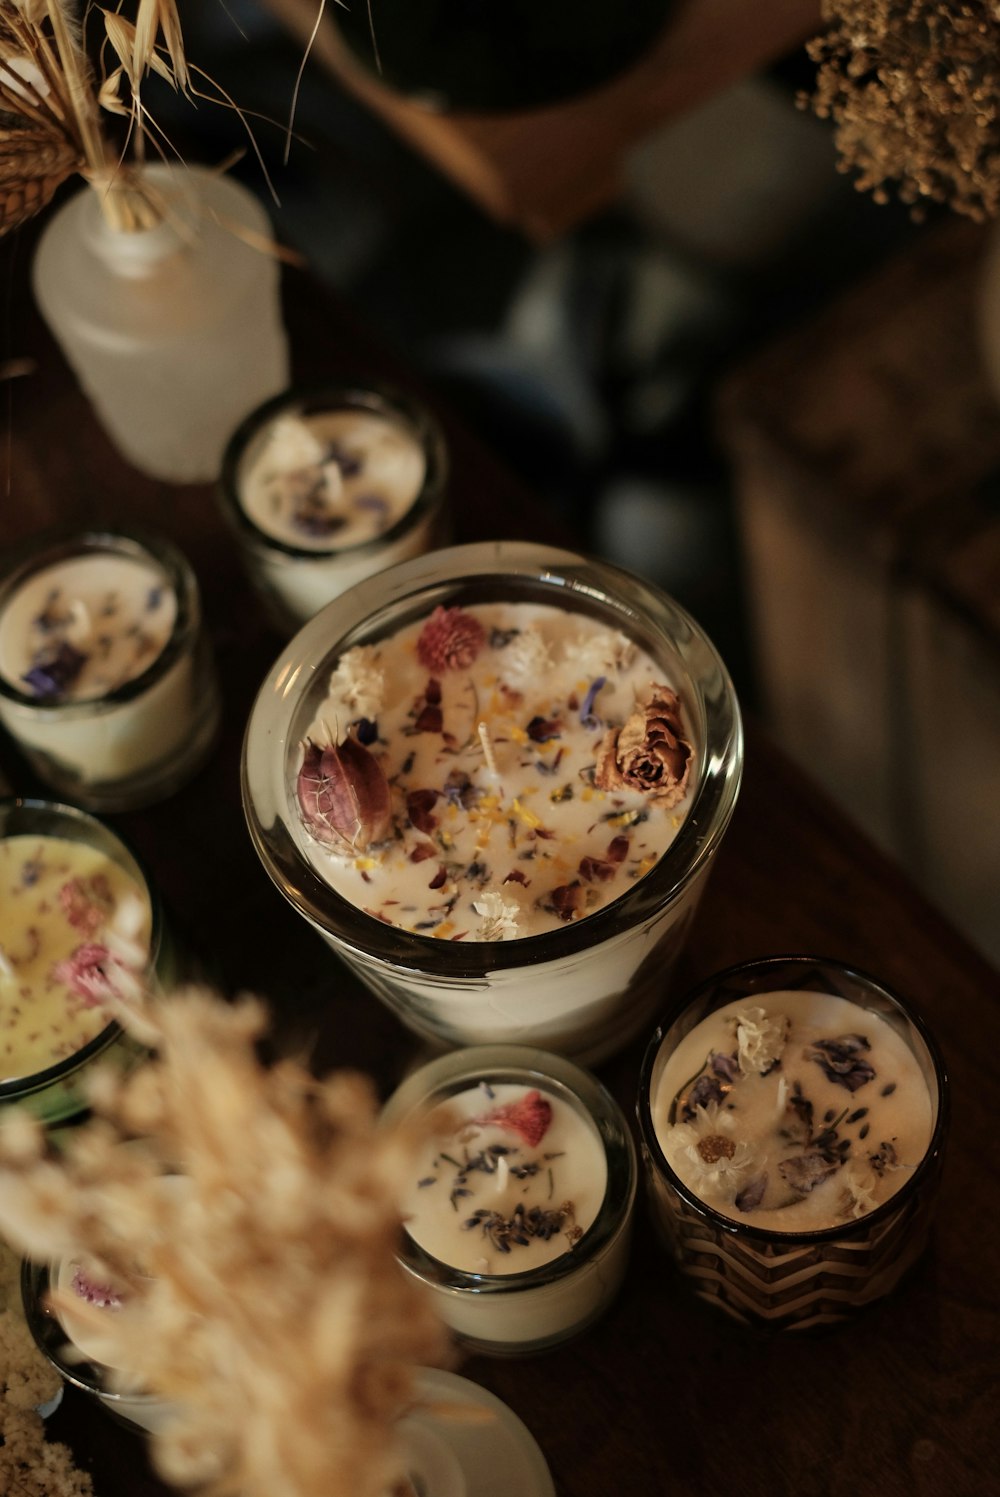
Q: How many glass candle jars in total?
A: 7